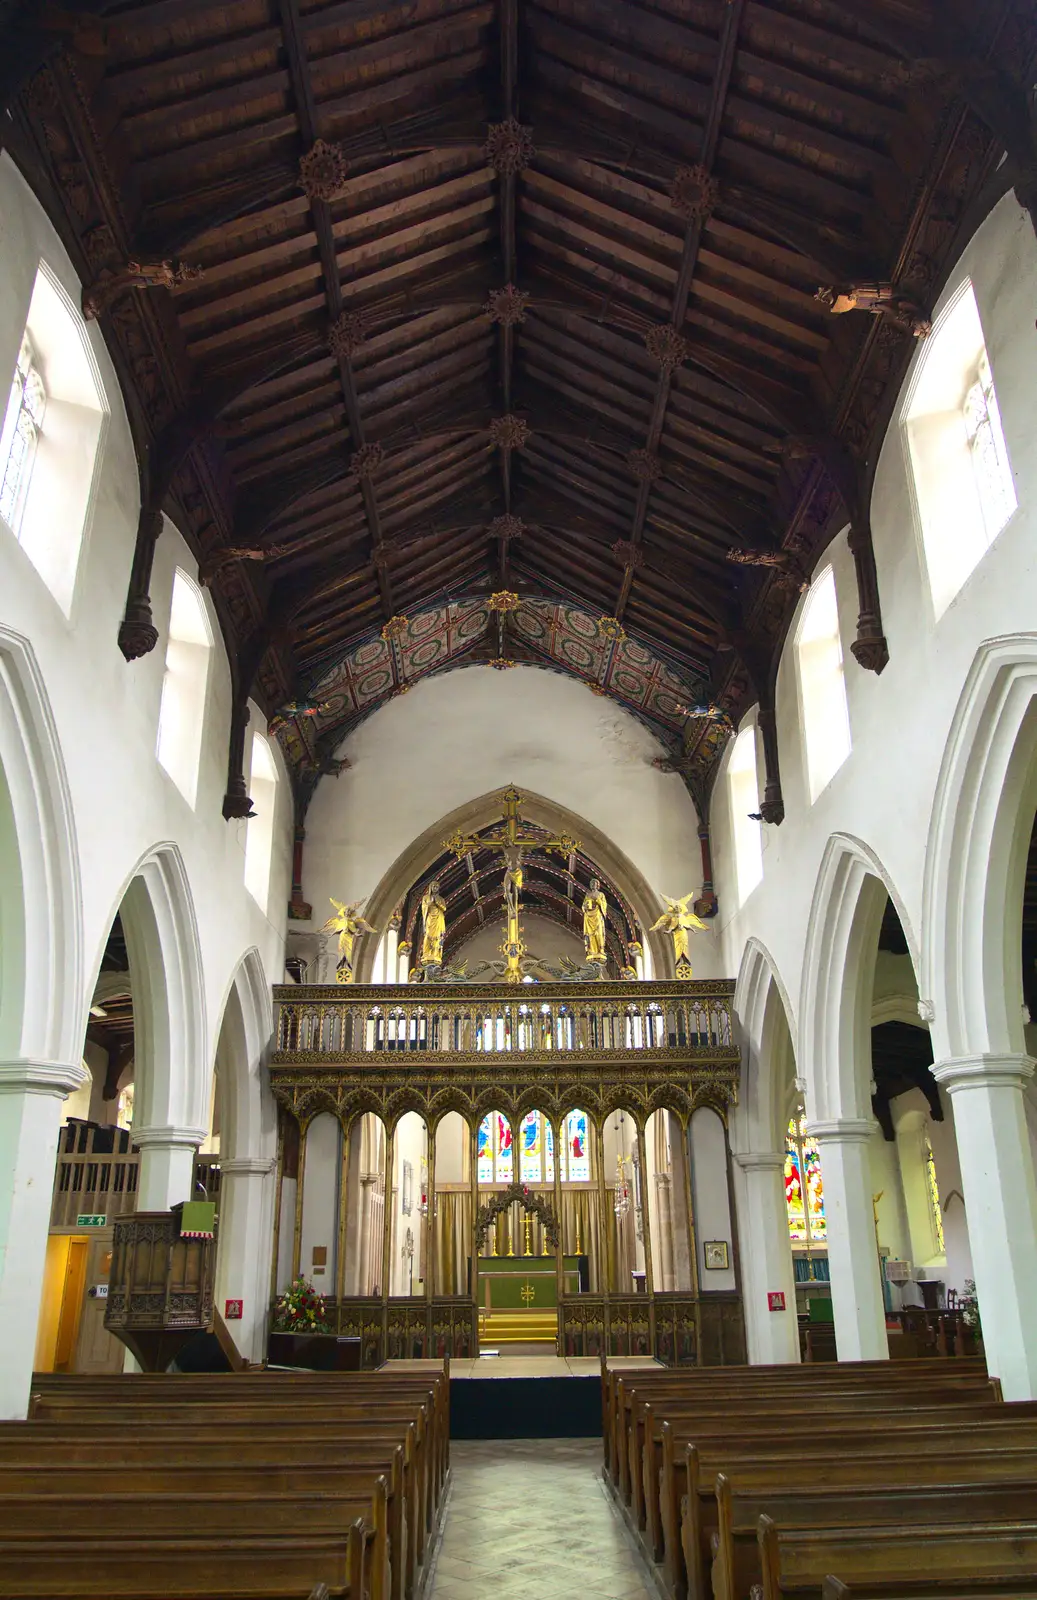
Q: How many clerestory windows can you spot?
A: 6